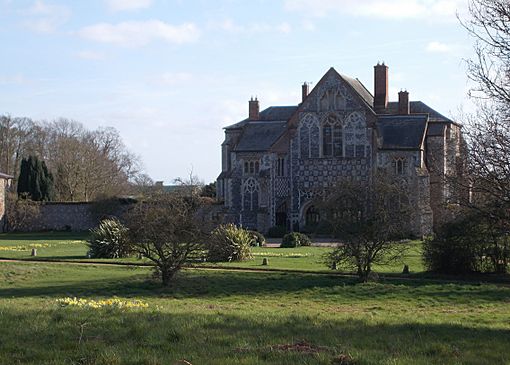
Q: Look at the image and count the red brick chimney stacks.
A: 4